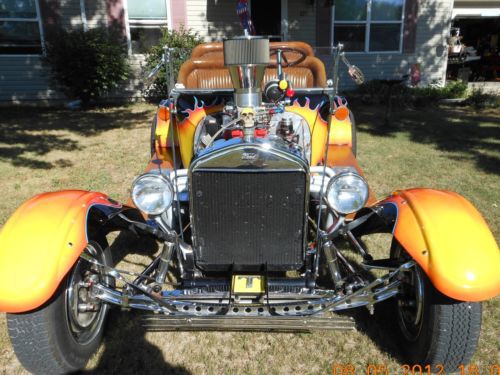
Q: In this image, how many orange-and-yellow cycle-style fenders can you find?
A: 2